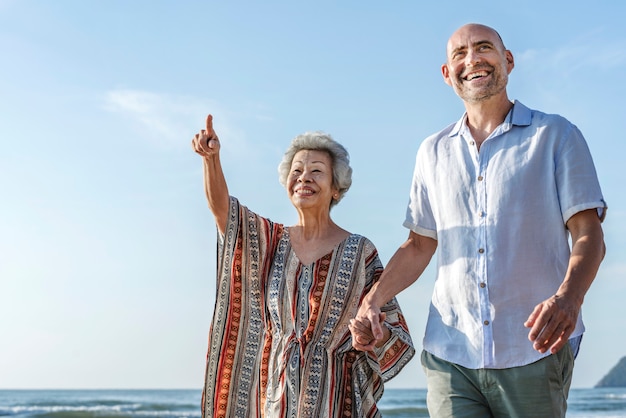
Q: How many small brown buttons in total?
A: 6